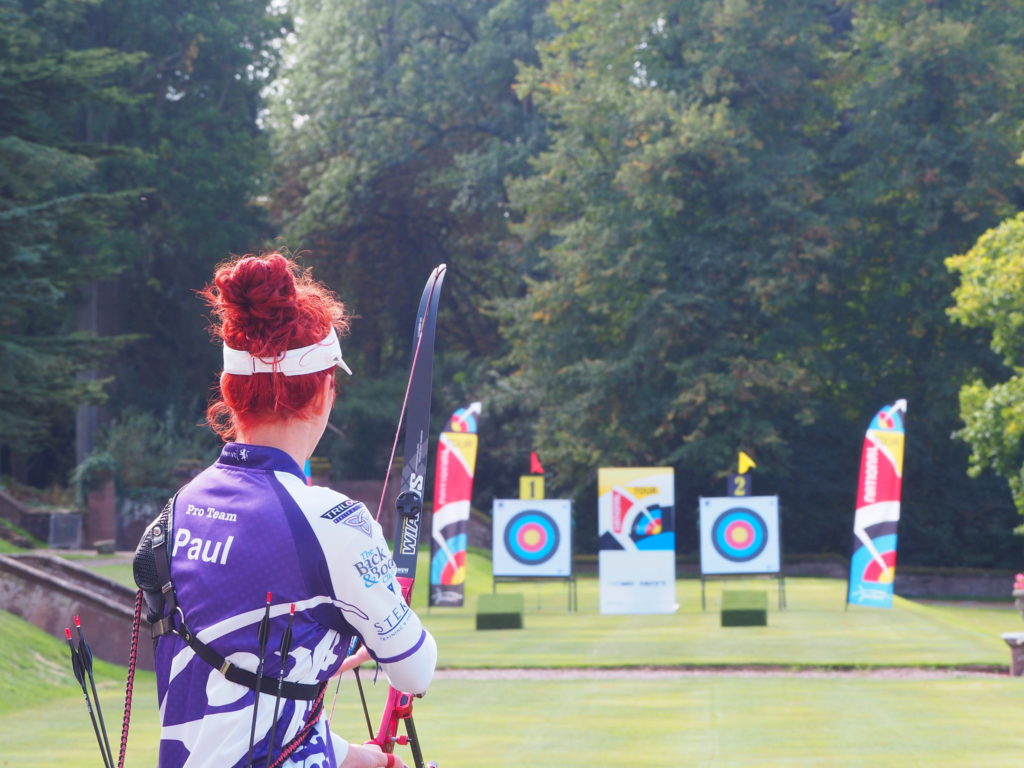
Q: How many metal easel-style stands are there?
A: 2